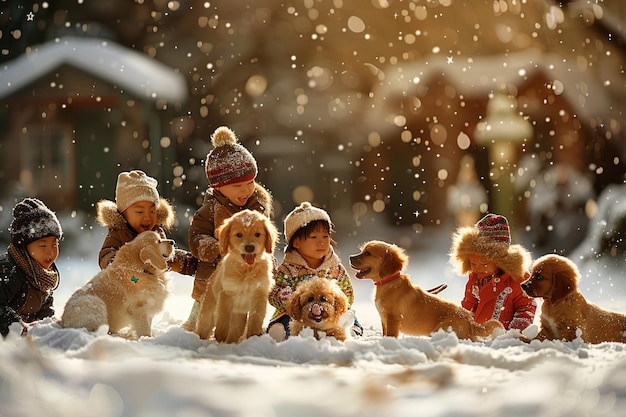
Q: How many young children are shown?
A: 5